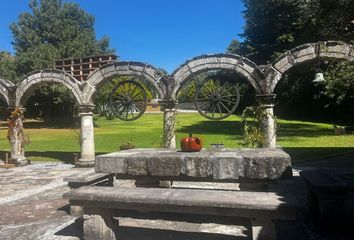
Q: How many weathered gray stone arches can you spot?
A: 5